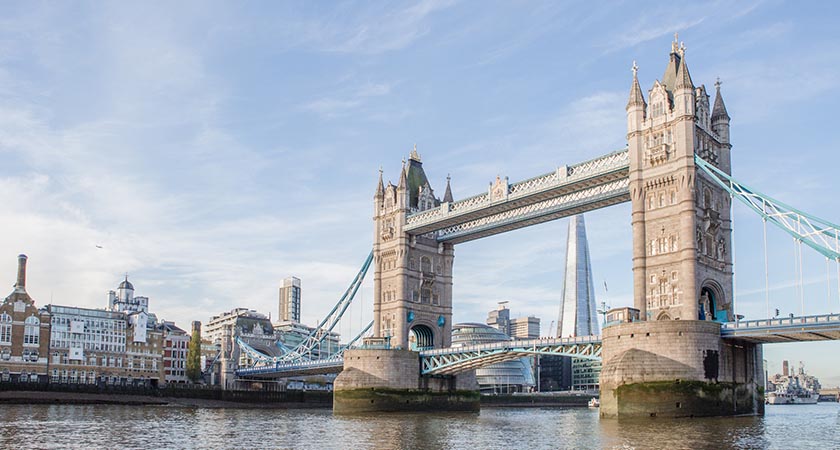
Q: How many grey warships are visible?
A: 1